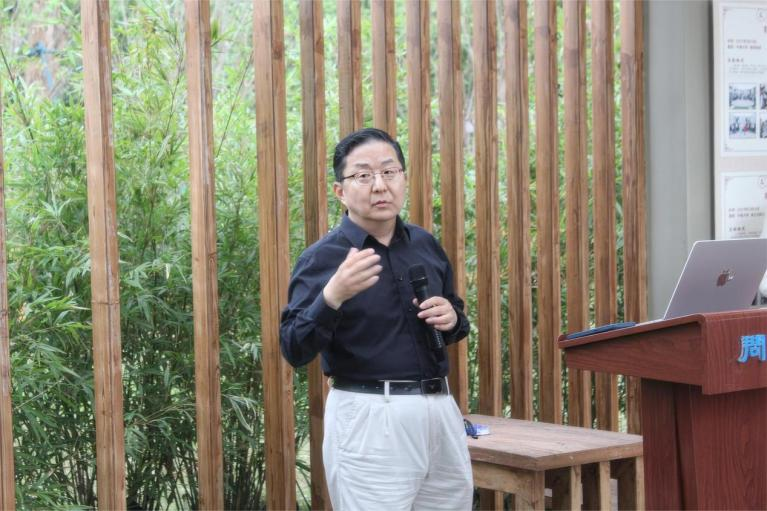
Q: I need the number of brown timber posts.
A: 15